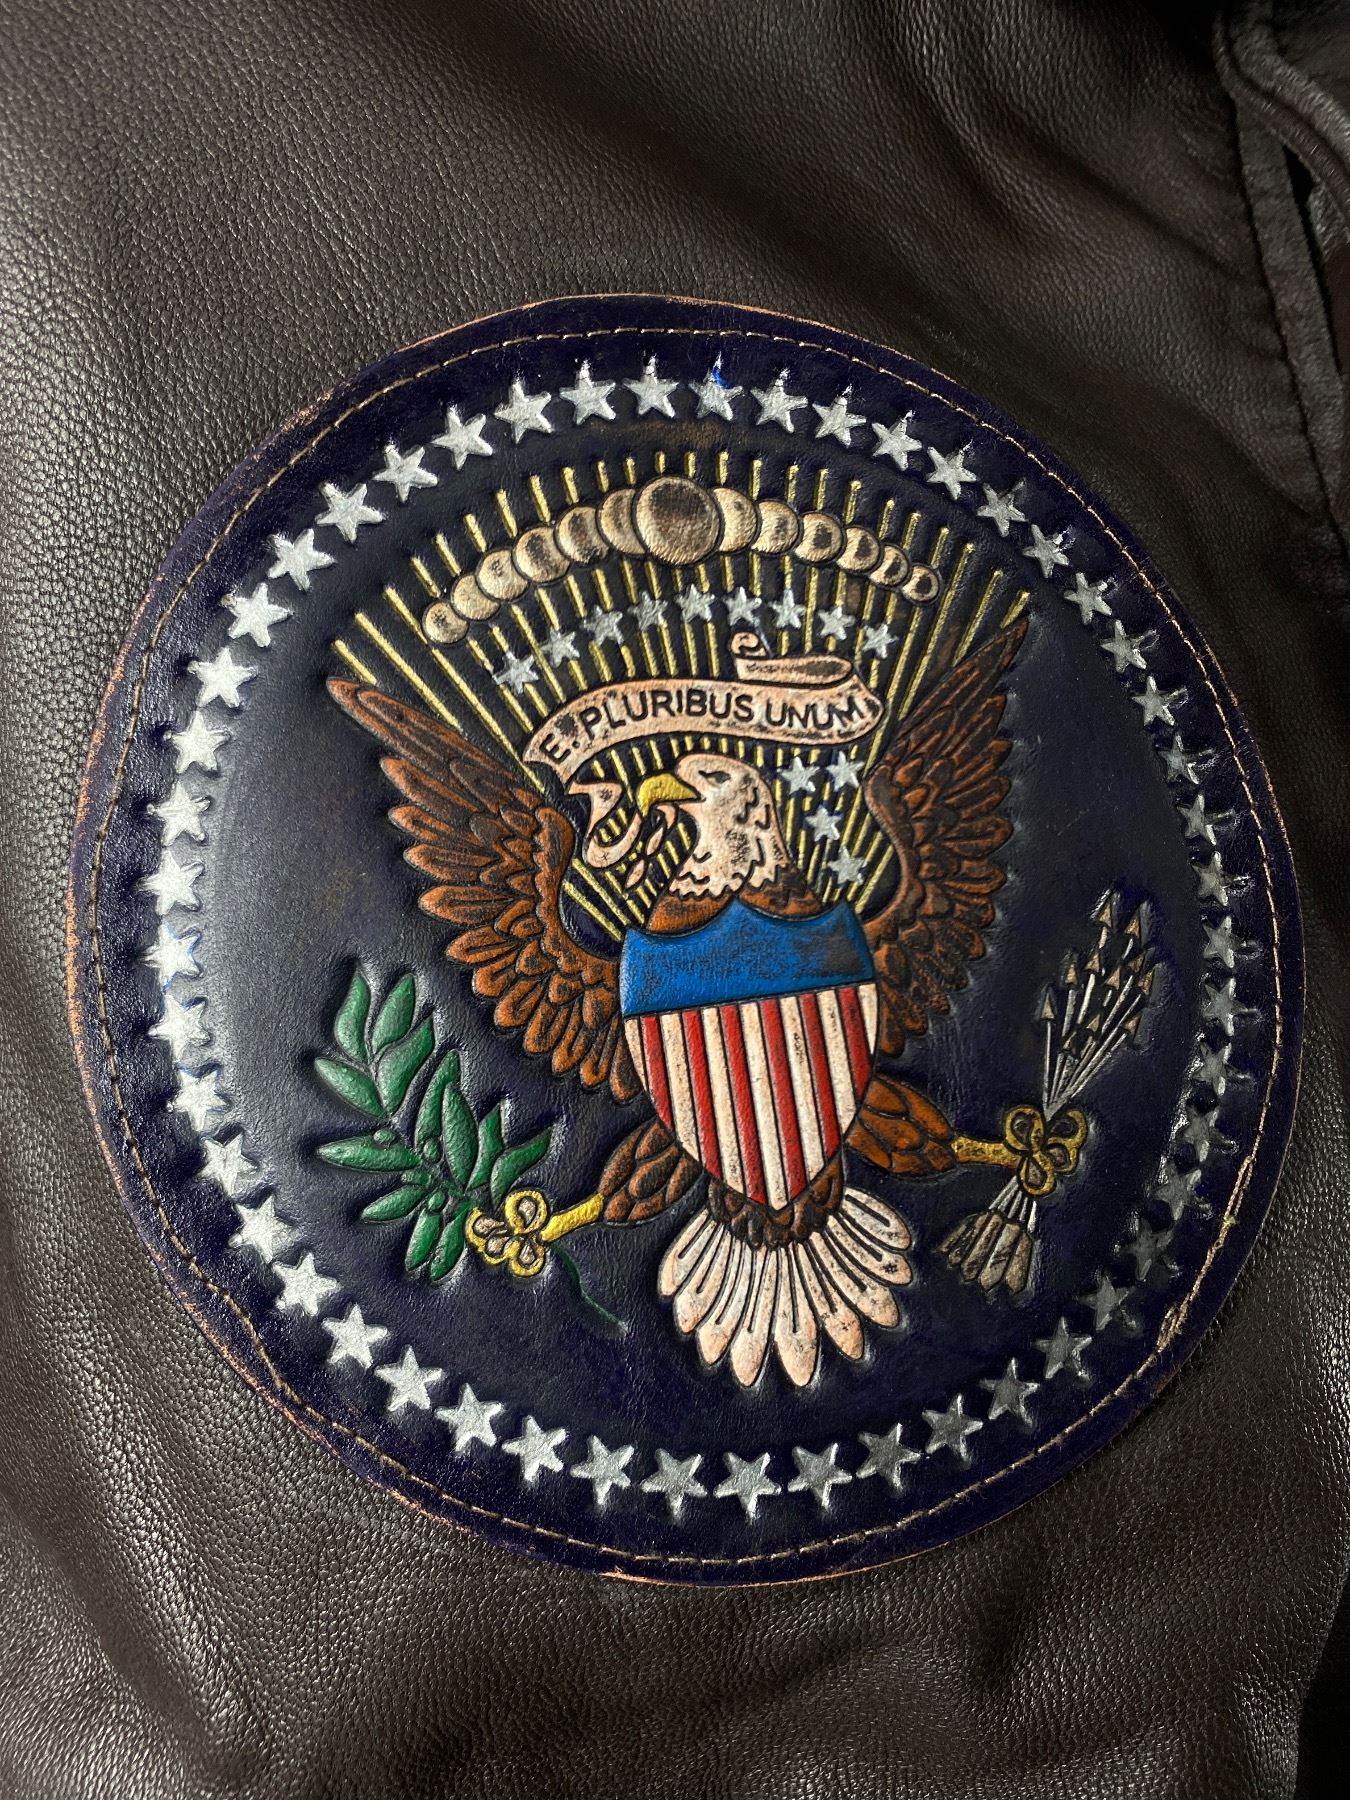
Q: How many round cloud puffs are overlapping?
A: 13